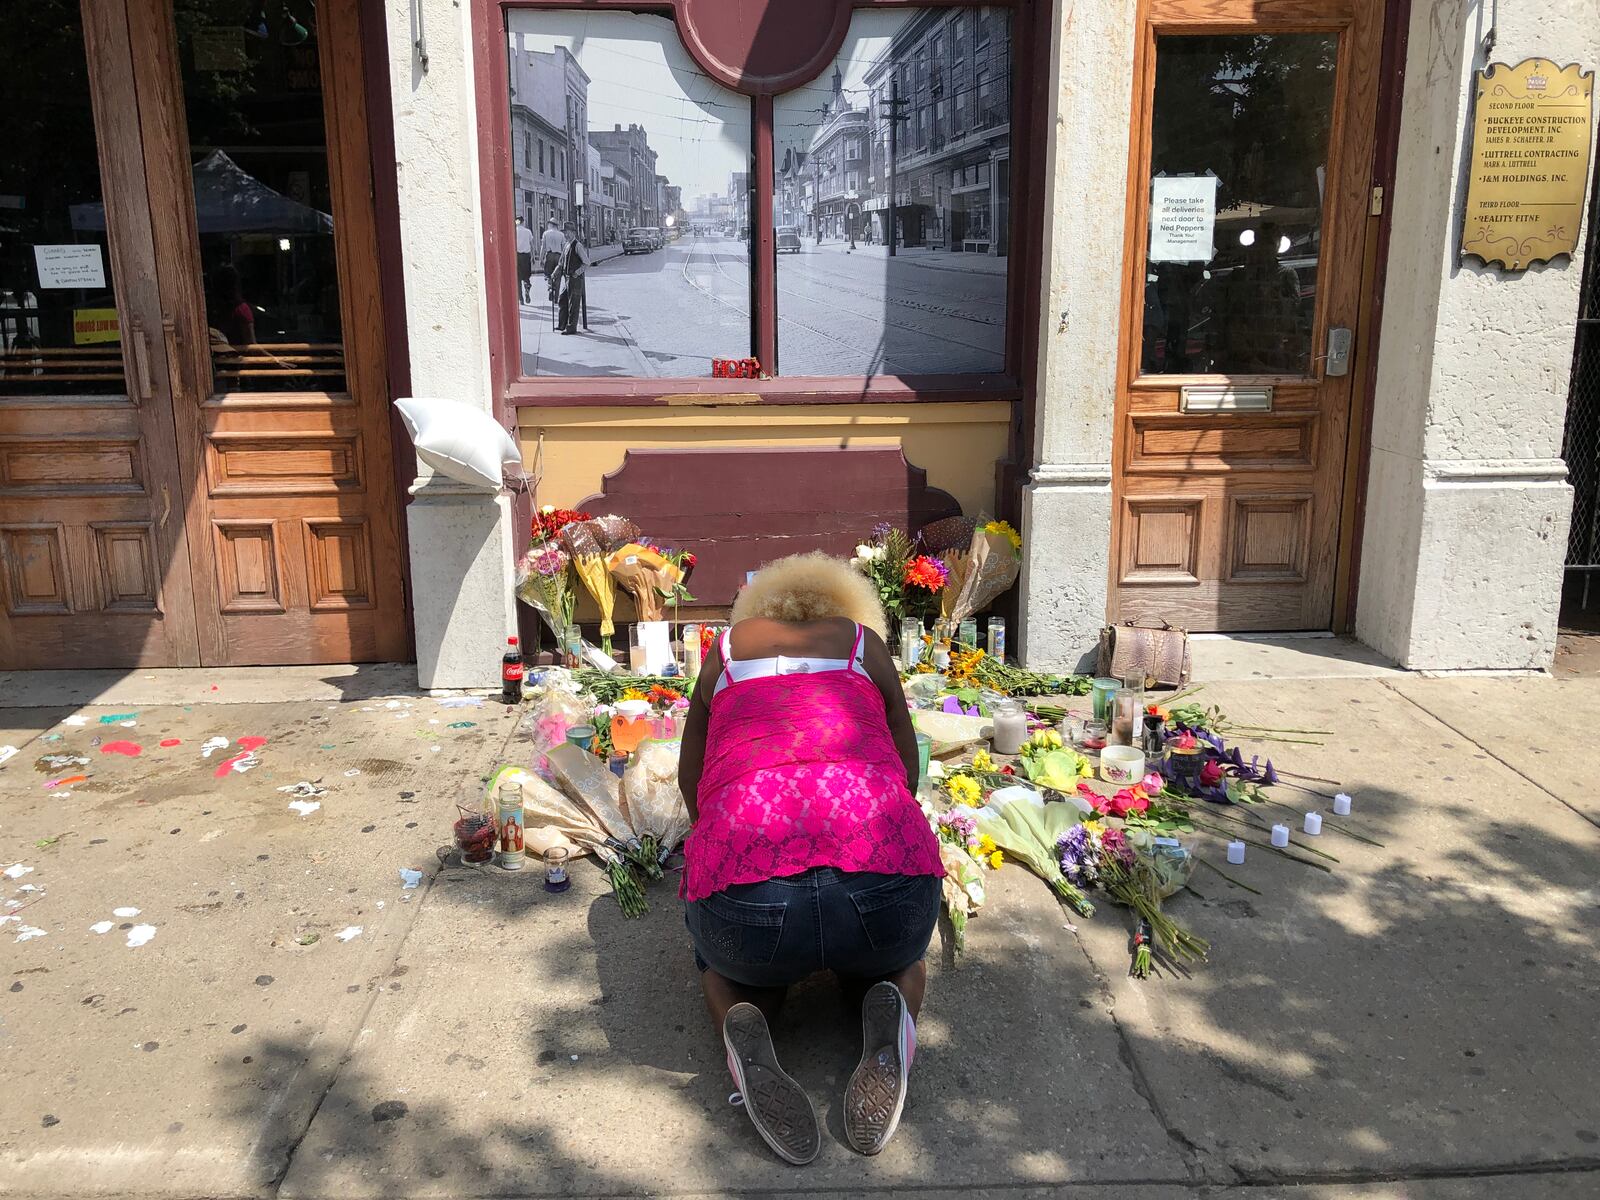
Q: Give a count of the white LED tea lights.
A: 4